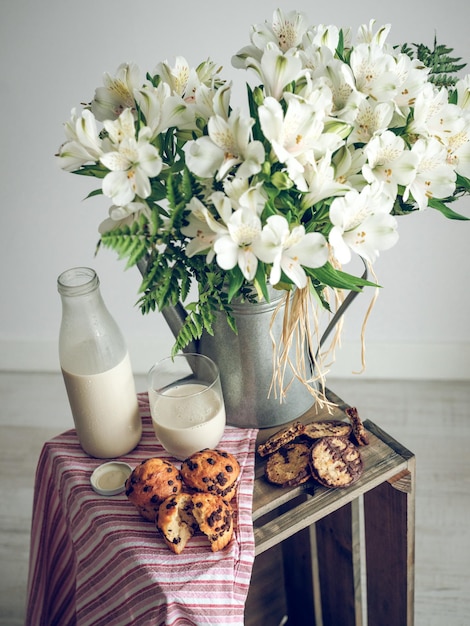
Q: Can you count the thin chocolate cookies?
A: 5